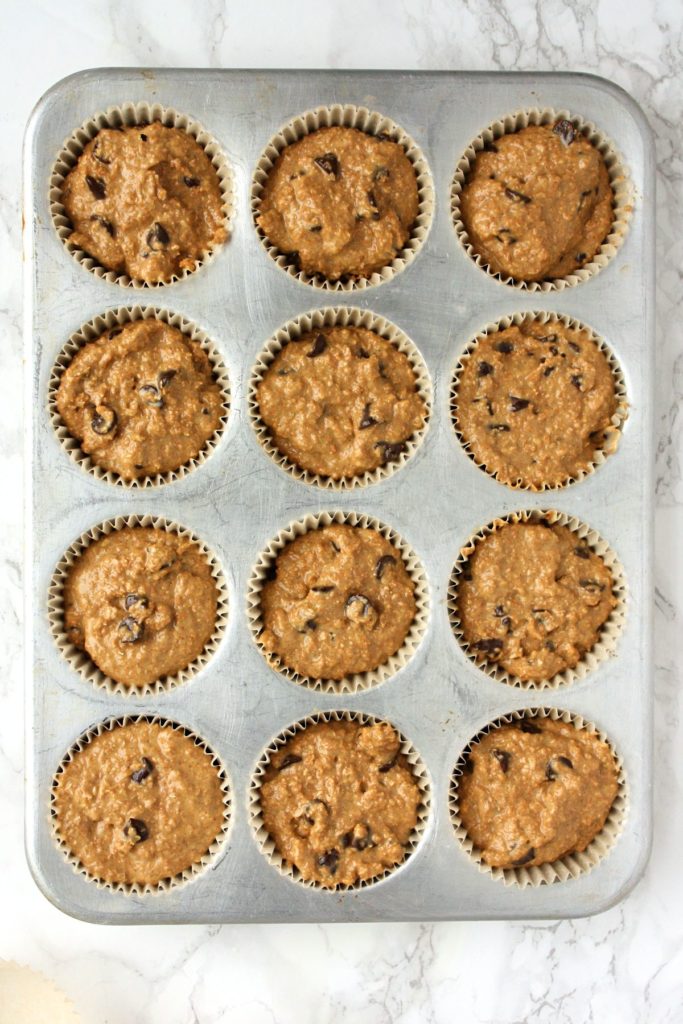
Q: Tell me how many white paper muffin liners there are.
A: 12